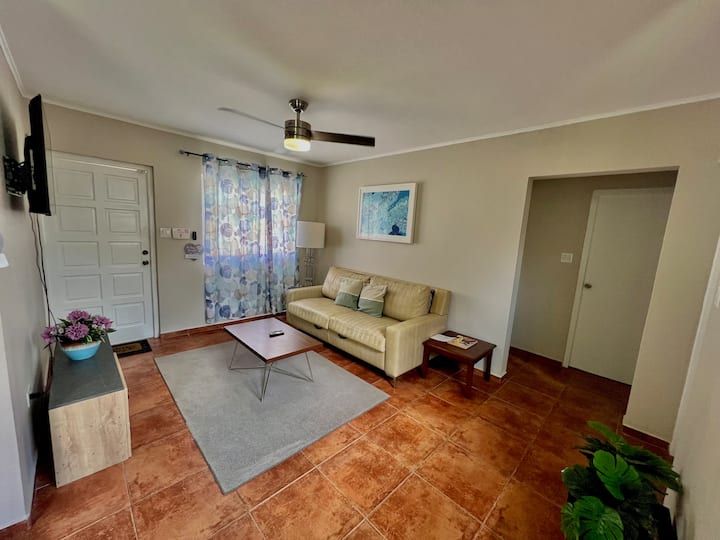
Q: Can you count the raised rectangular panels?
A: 10